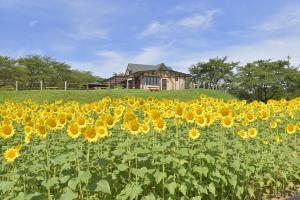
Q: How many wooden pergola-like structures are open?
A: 1